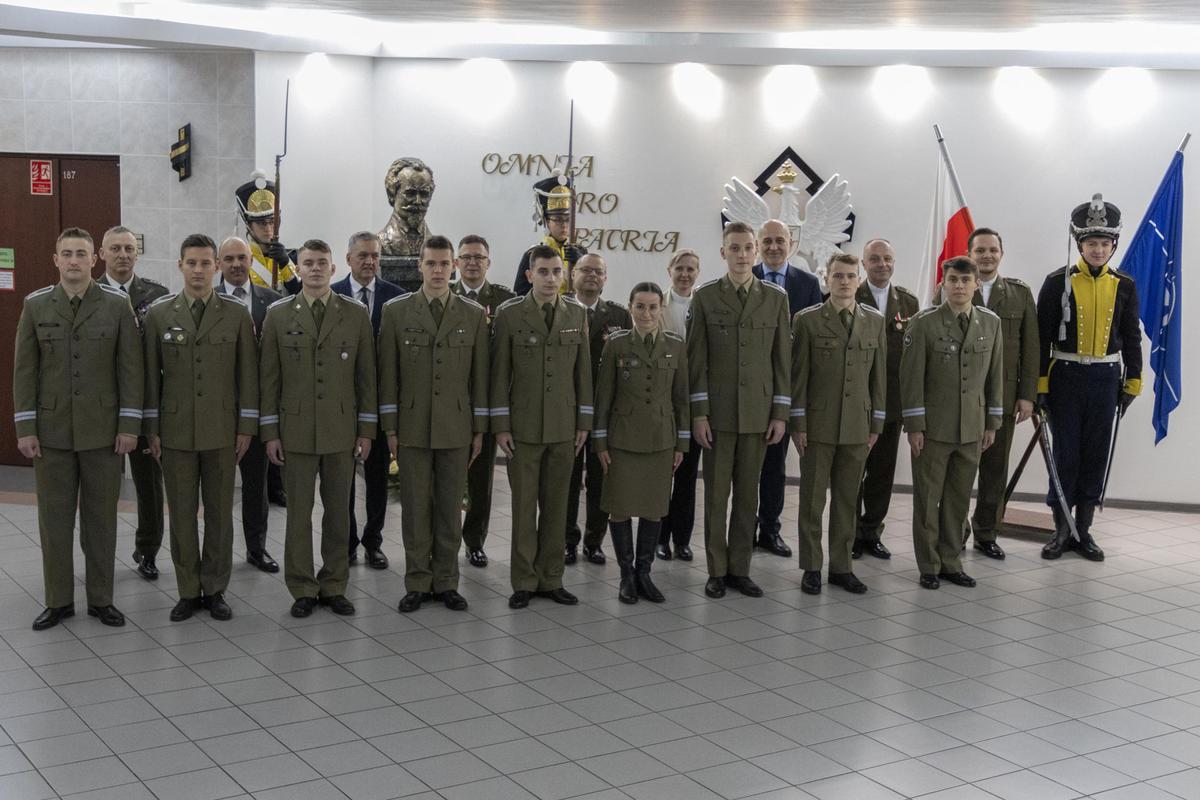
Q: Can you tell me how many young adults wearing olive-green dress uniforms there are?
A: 9